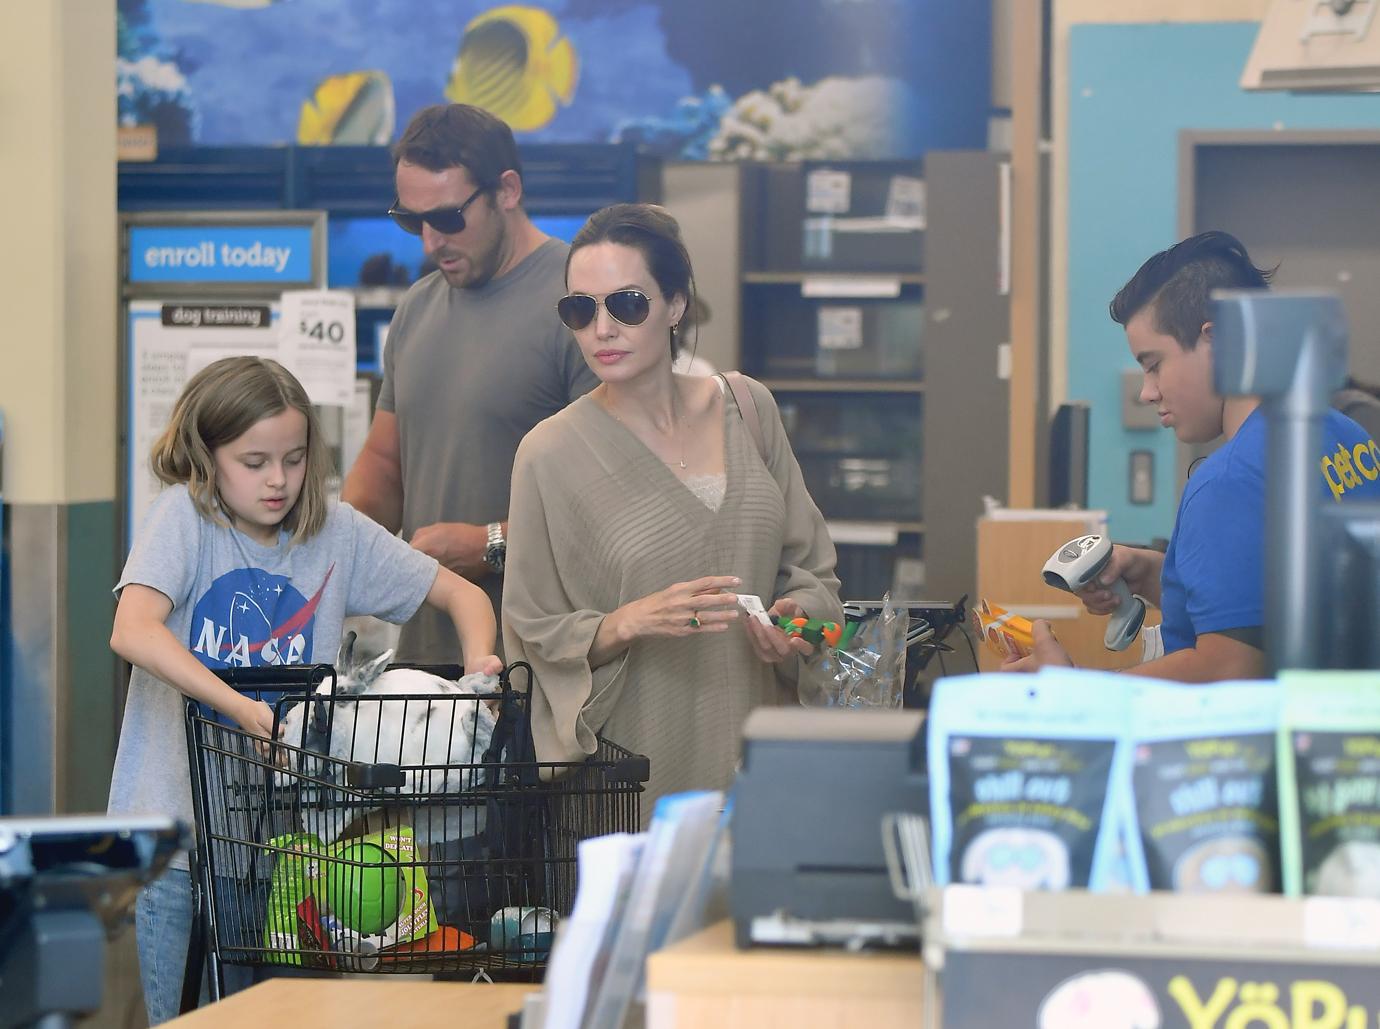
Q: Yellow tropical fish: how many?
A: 2